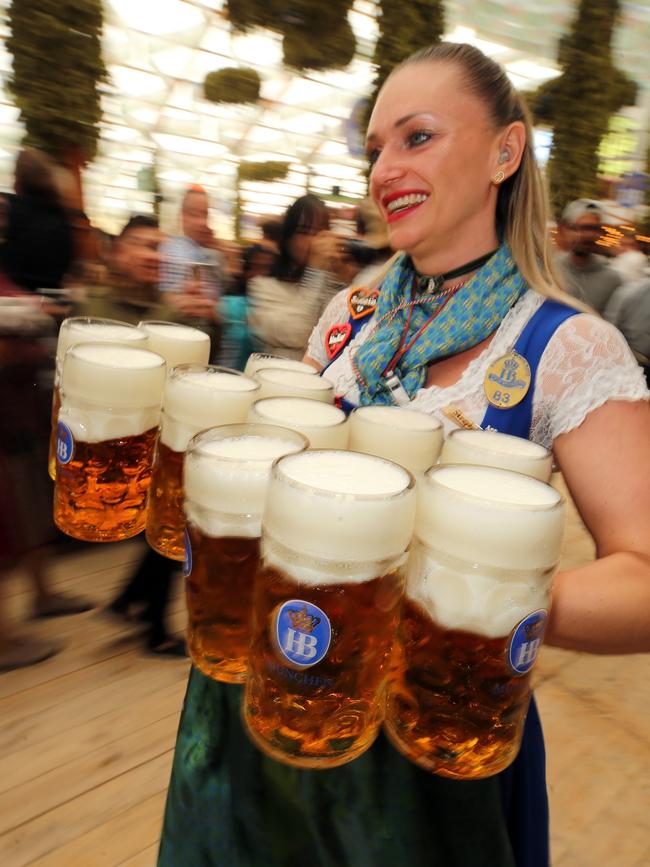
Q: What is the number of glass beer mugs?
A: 12